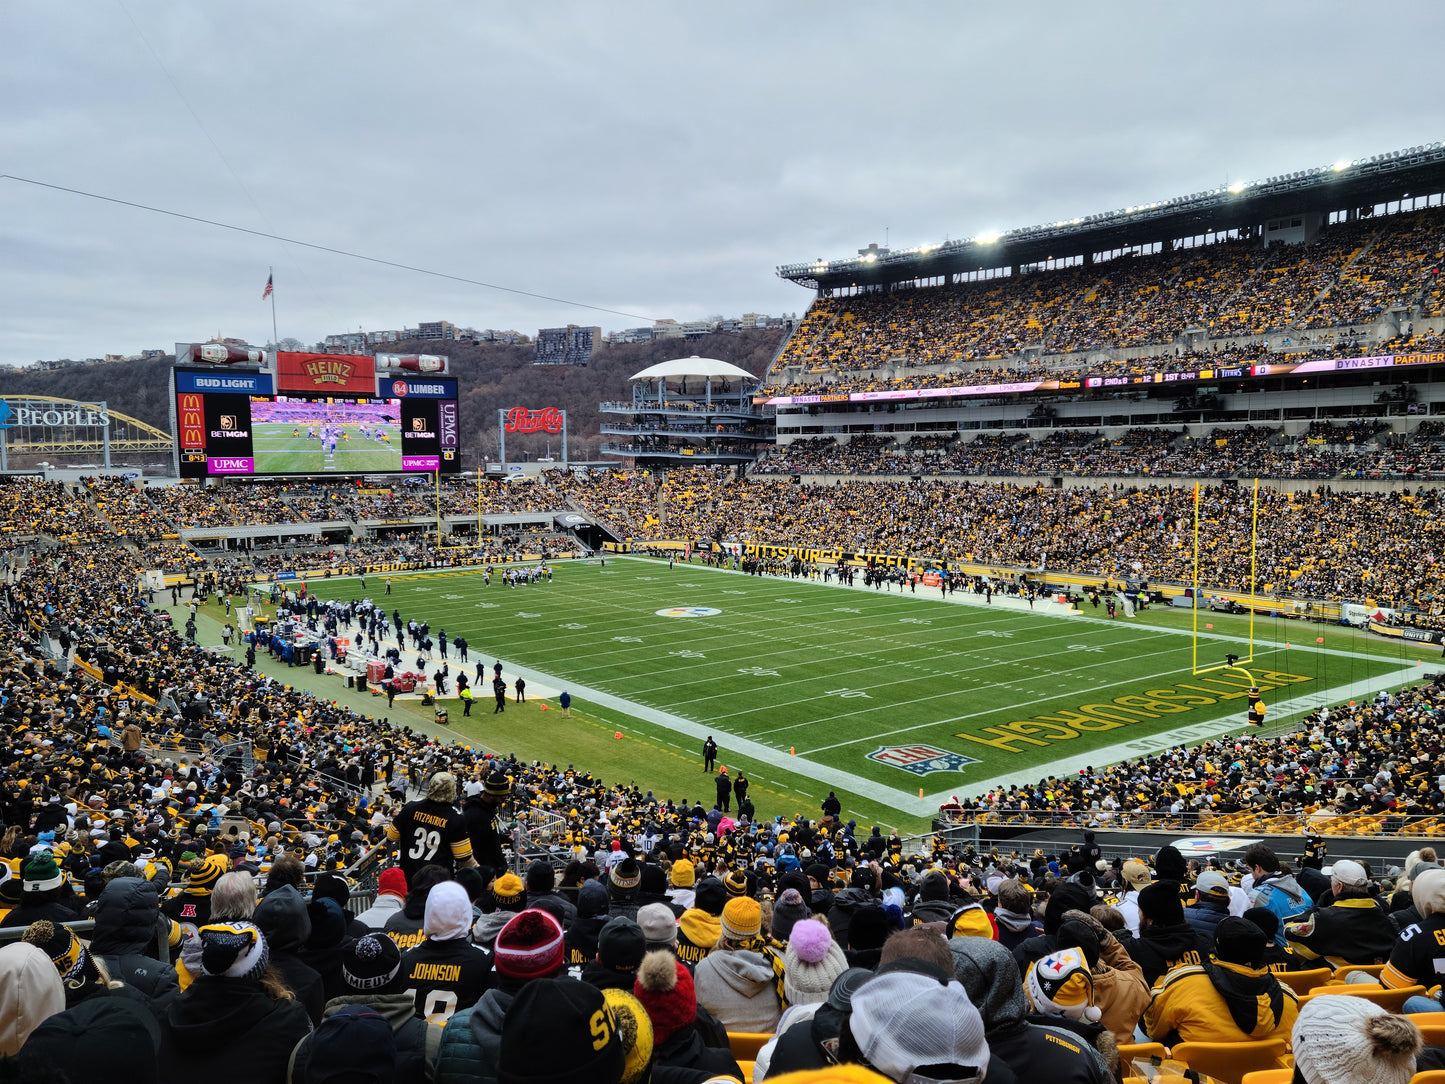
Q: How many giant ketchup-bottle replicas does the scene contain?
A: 2